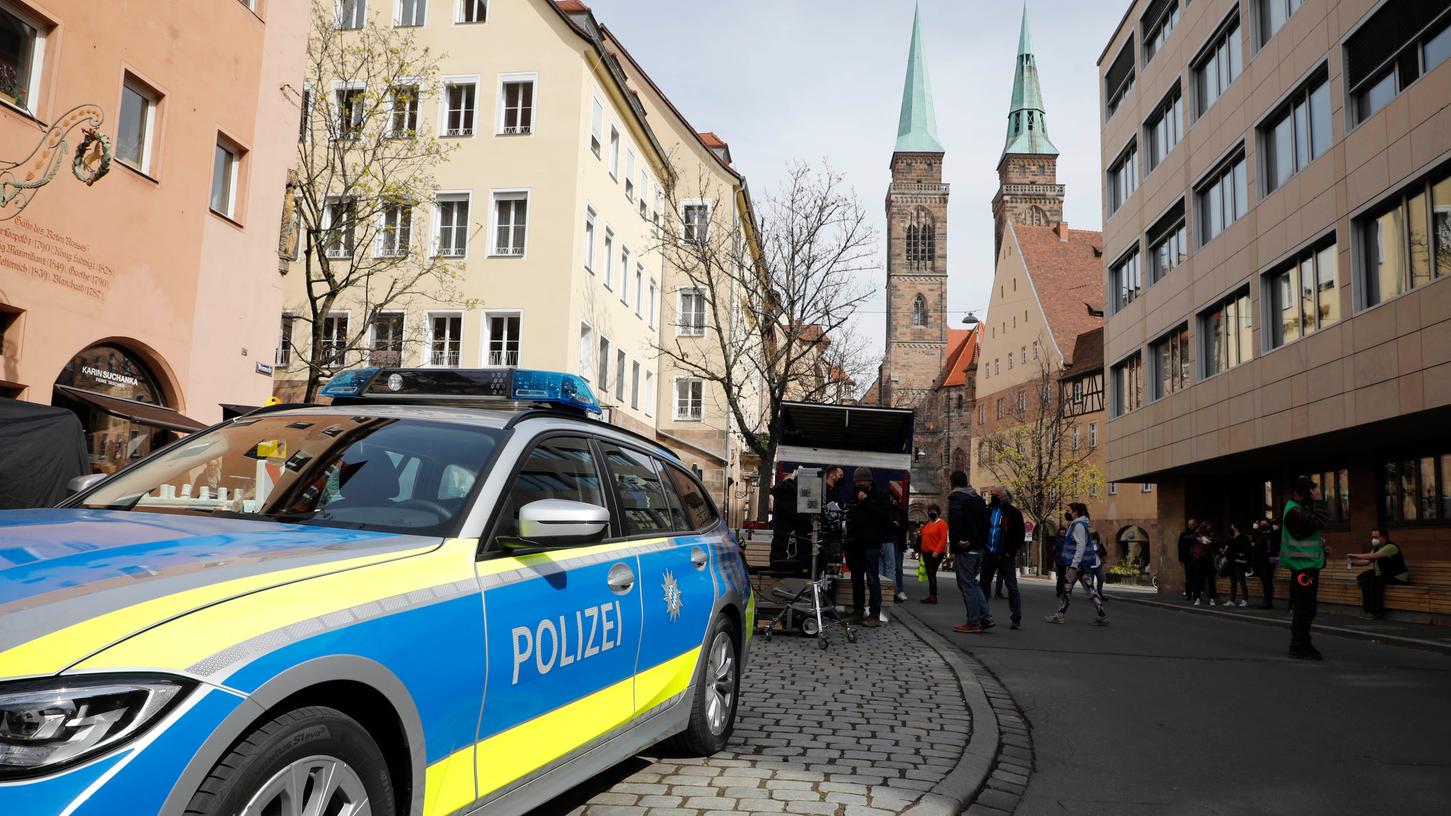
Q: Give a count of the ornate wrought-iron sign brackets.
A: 1